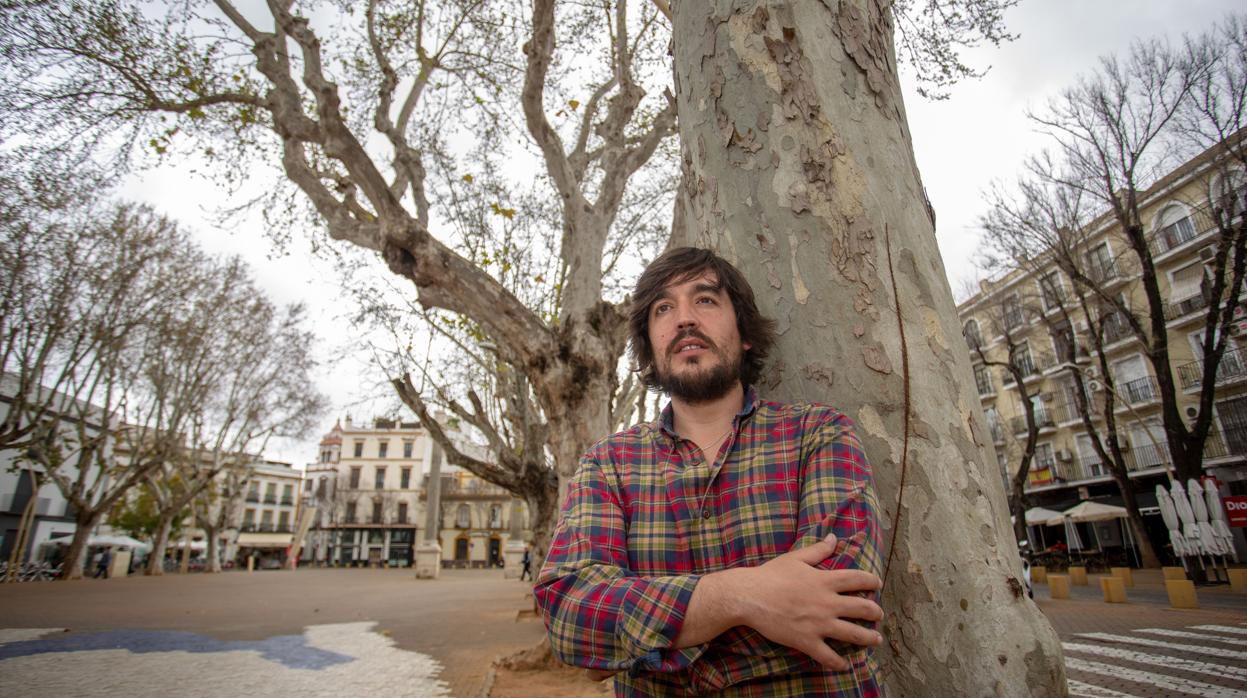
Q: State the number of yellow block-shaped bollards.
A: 8